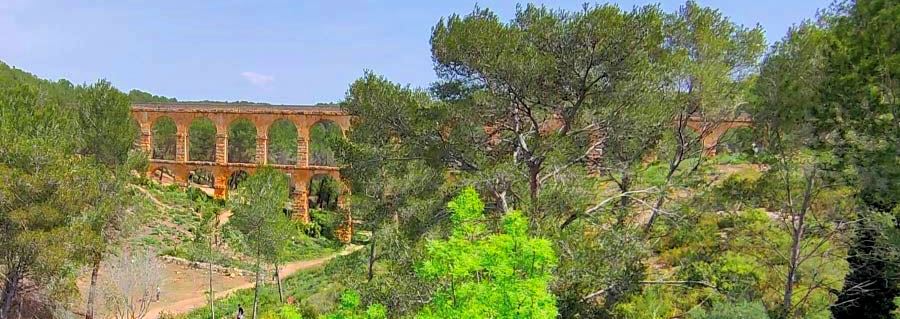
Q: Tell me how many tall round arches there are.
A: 5